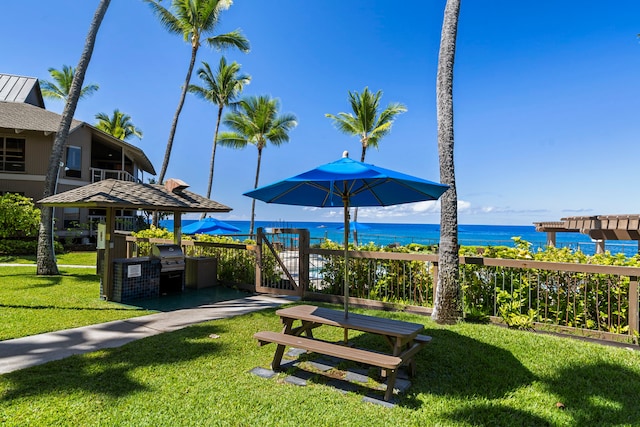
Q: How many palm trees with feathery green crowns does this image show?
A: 6